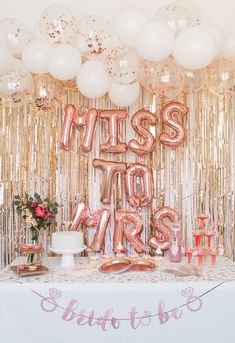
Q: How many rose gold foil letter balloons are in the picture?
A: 9